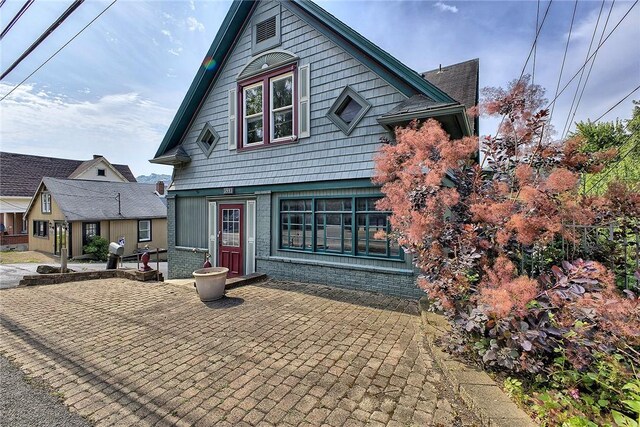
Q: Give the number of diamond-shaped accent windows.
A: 2